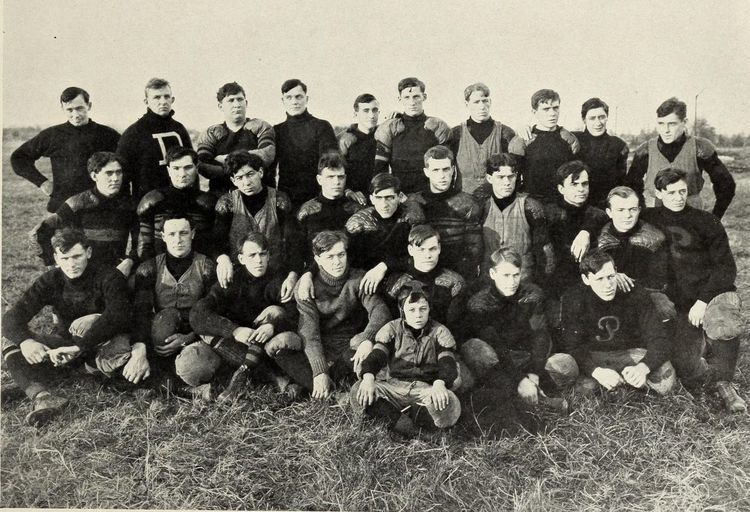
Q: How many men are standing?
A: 10